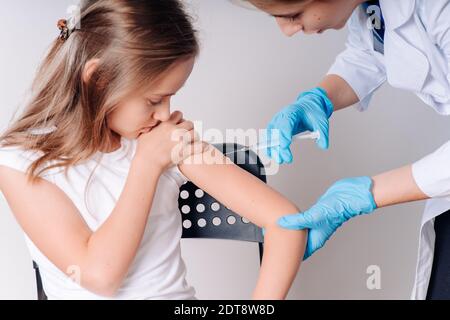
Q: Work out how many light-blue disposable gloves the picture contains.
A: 2